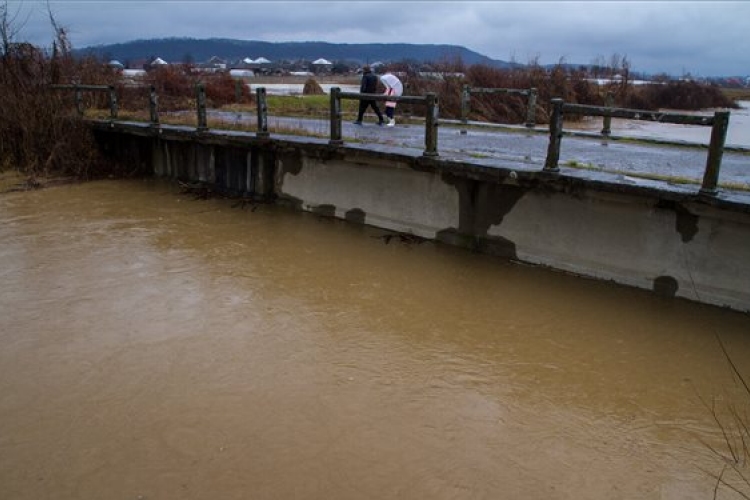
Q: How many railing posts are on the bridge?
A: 12